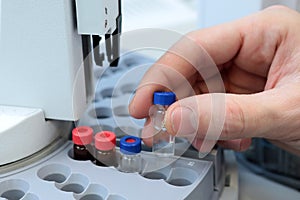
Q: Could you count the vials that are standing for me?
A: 3